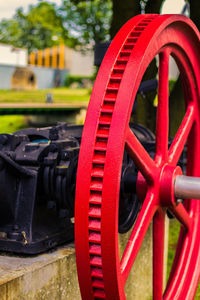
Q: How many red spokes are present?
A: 6